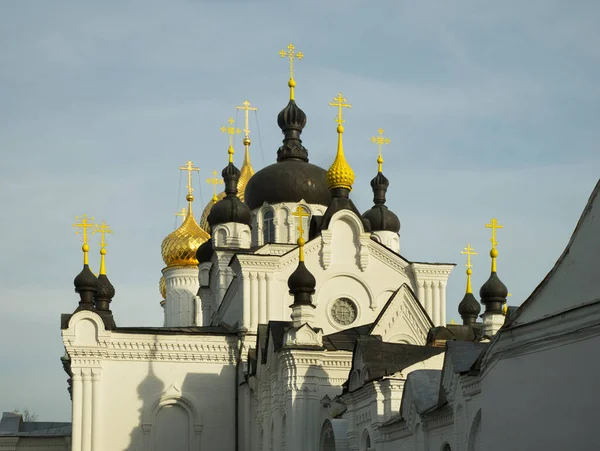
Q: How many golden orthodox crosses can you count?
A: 13